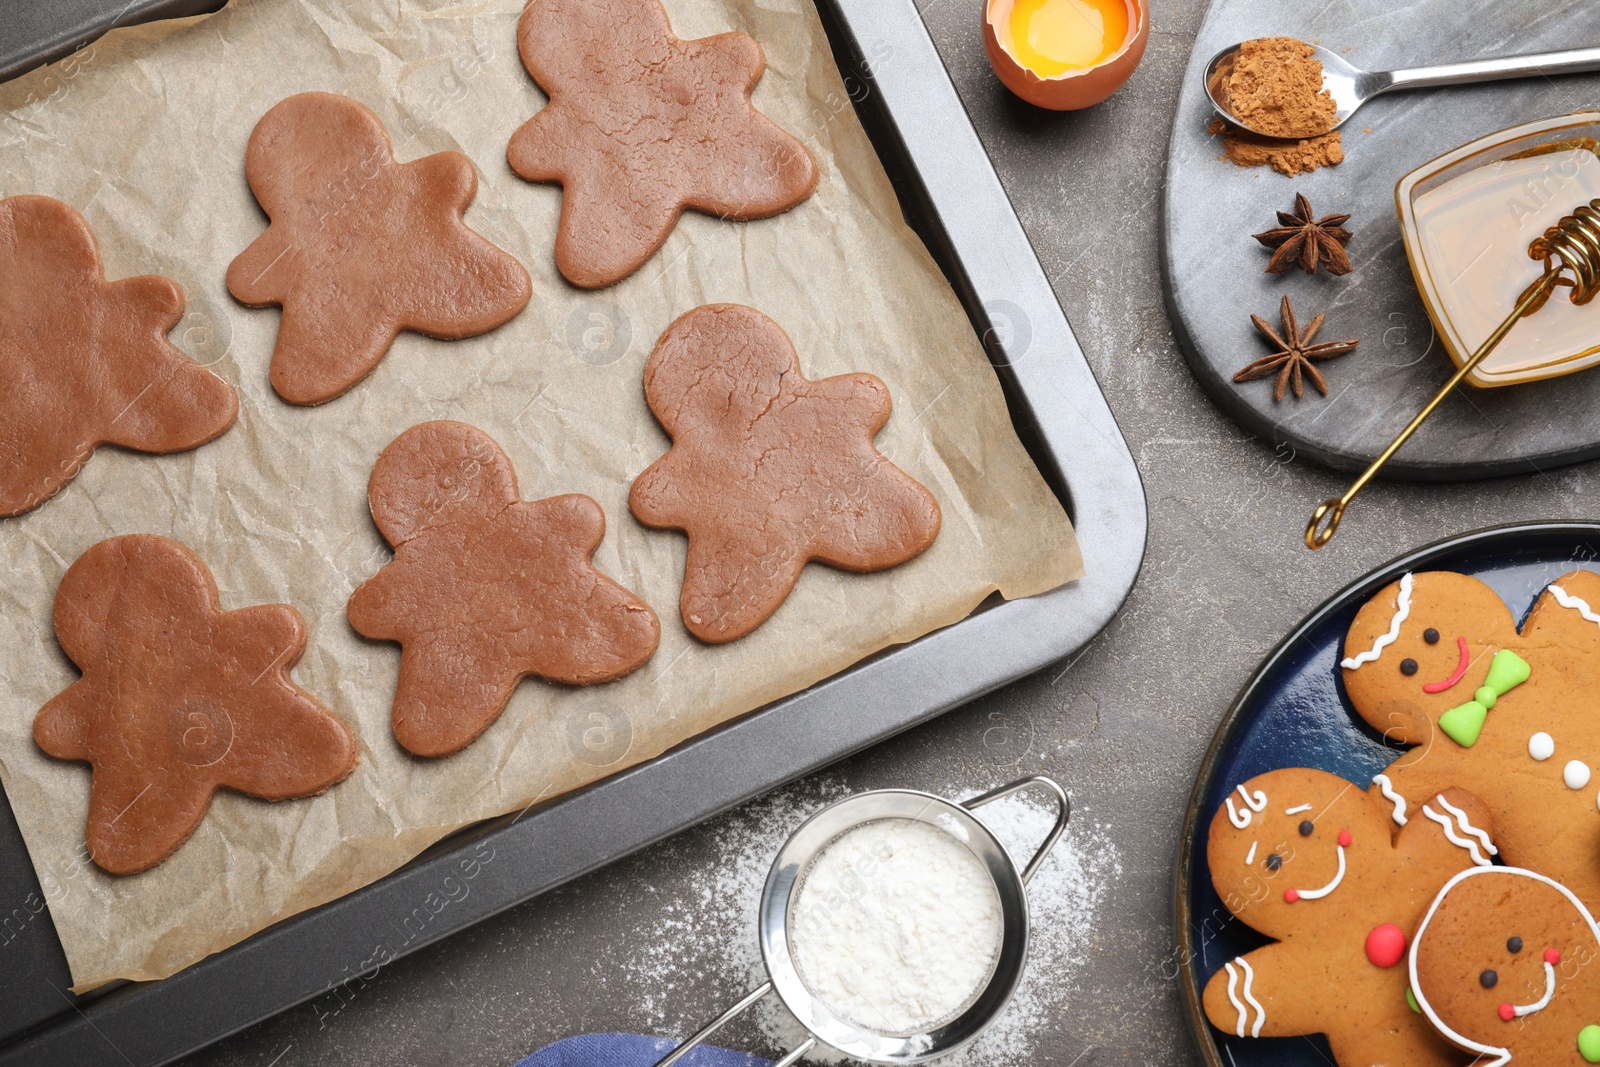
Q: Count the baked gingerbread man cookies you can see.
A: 3